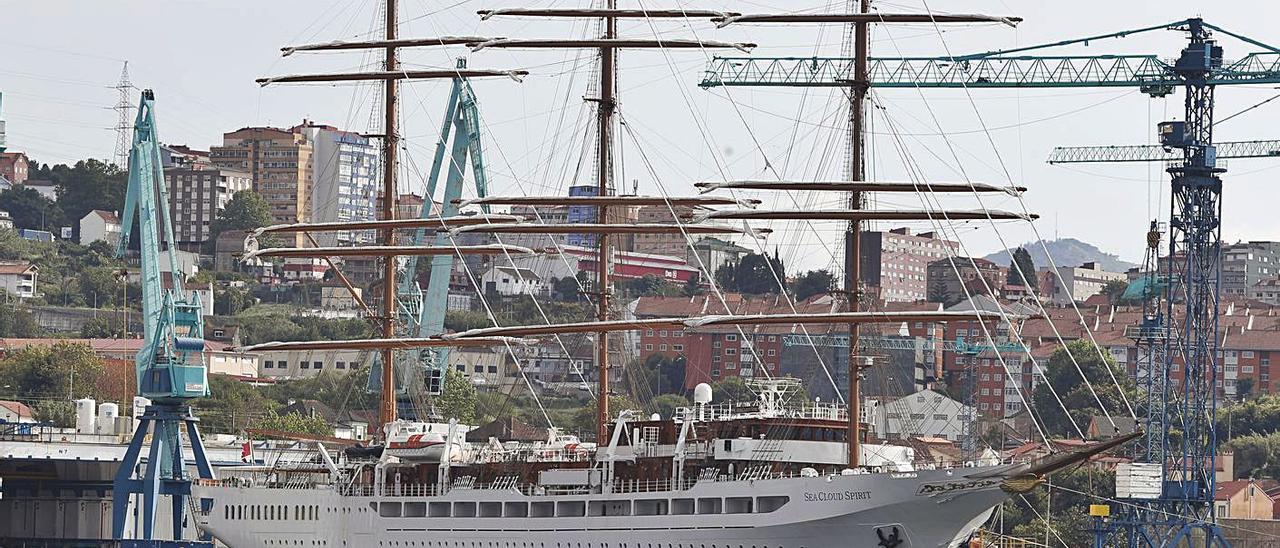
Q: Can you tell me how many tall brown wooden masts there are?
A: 3